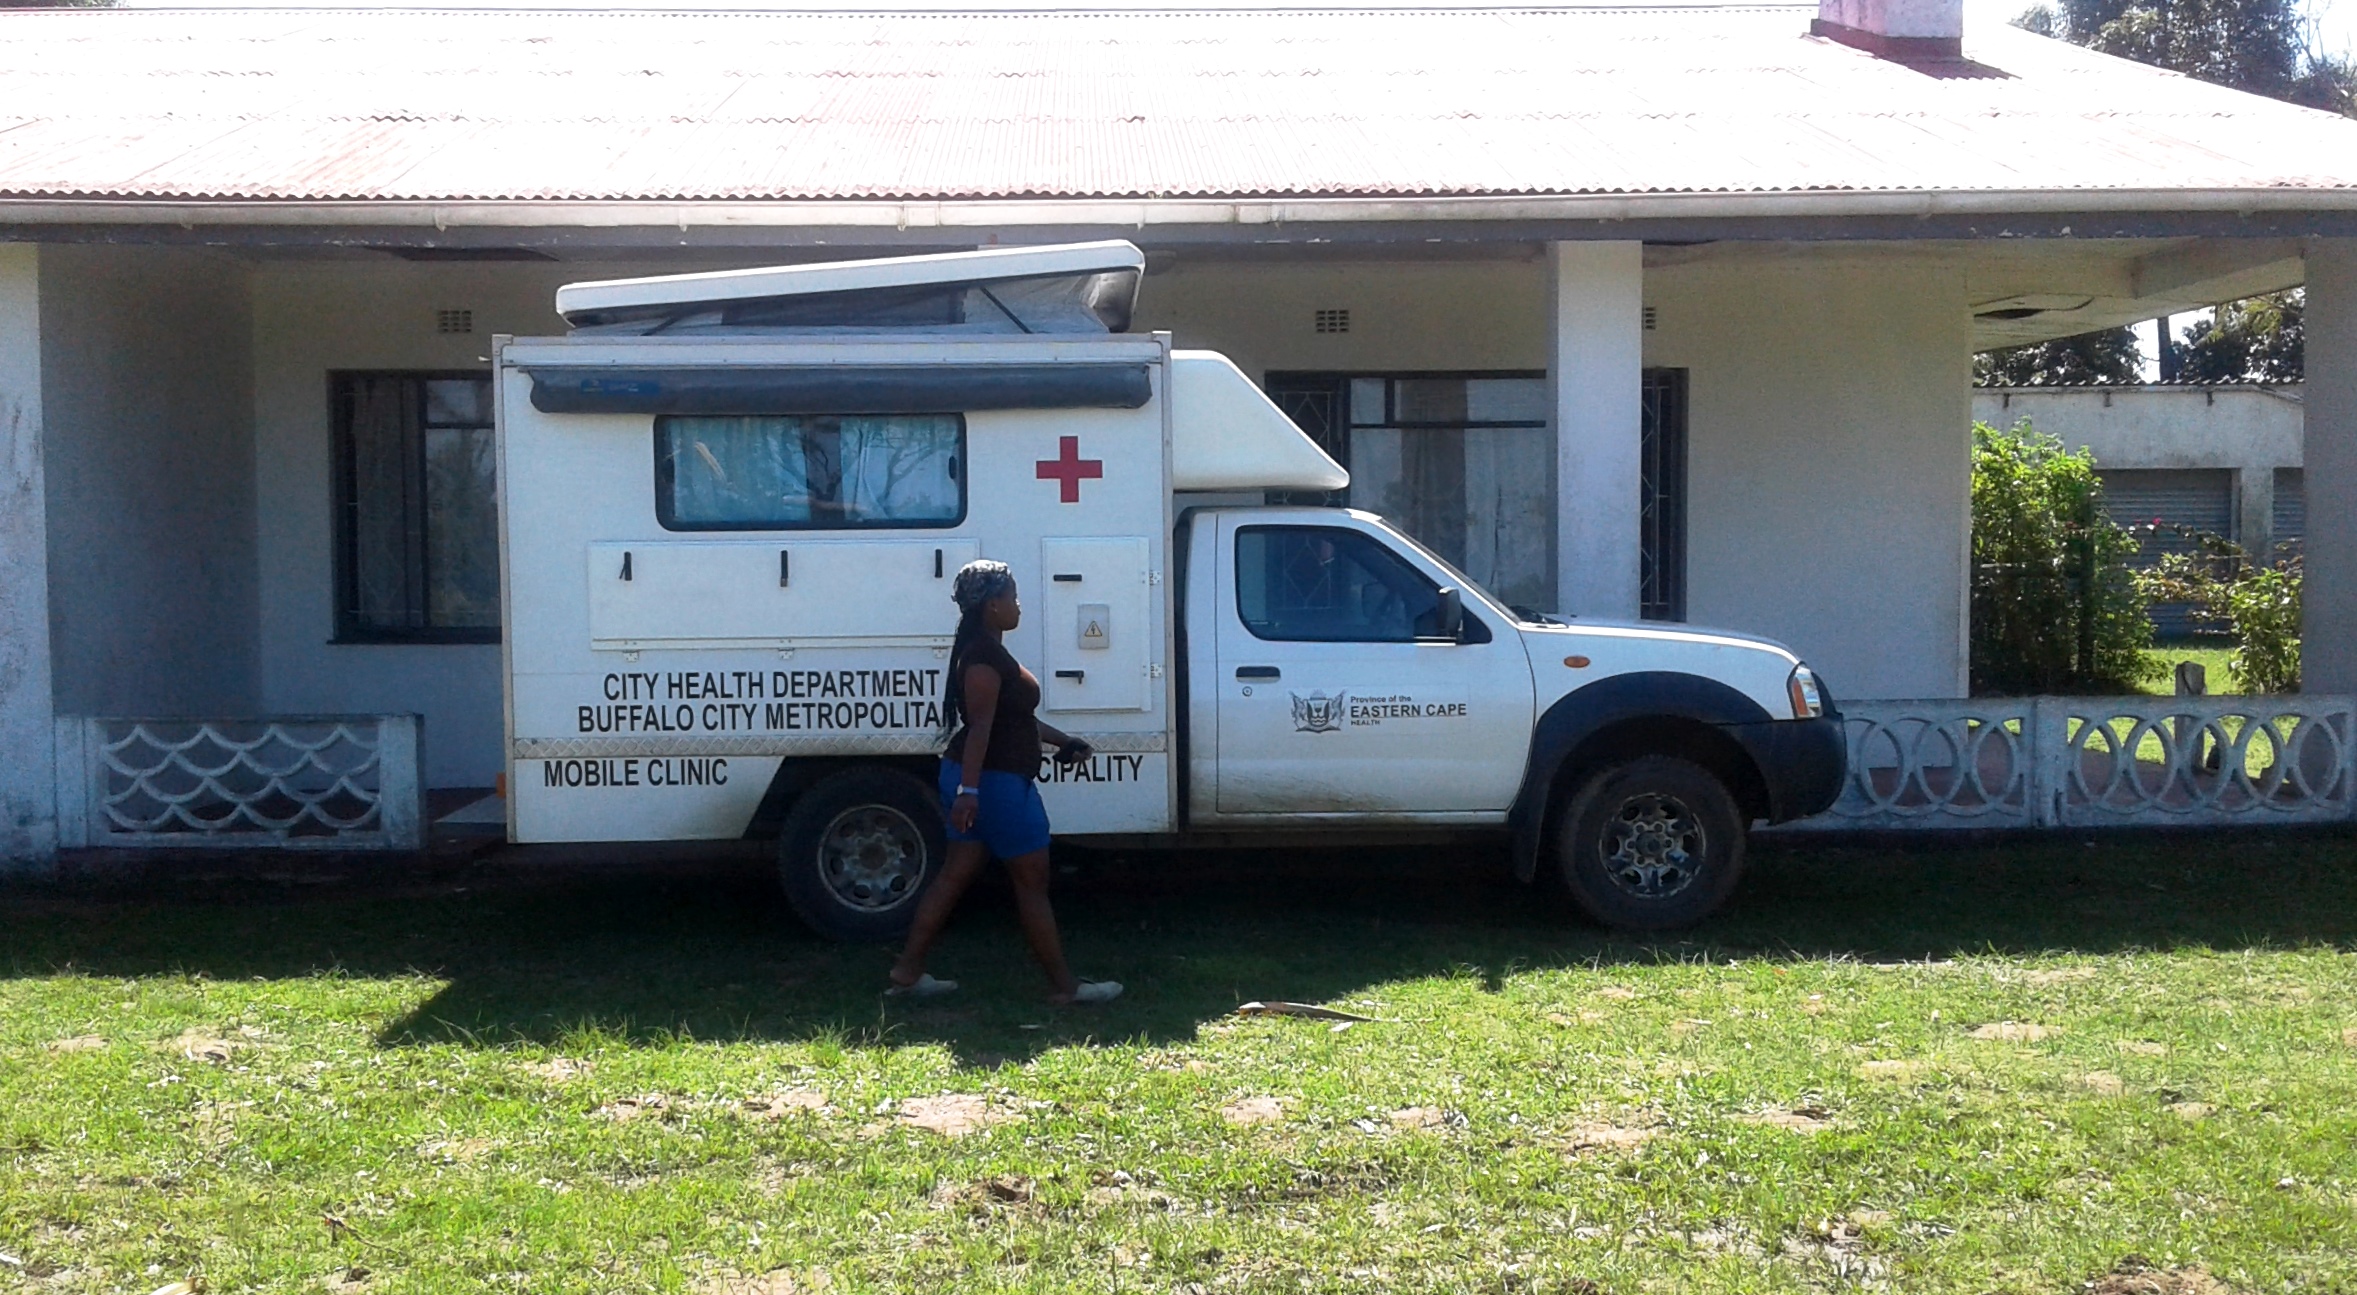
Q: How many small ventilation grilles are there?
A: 3